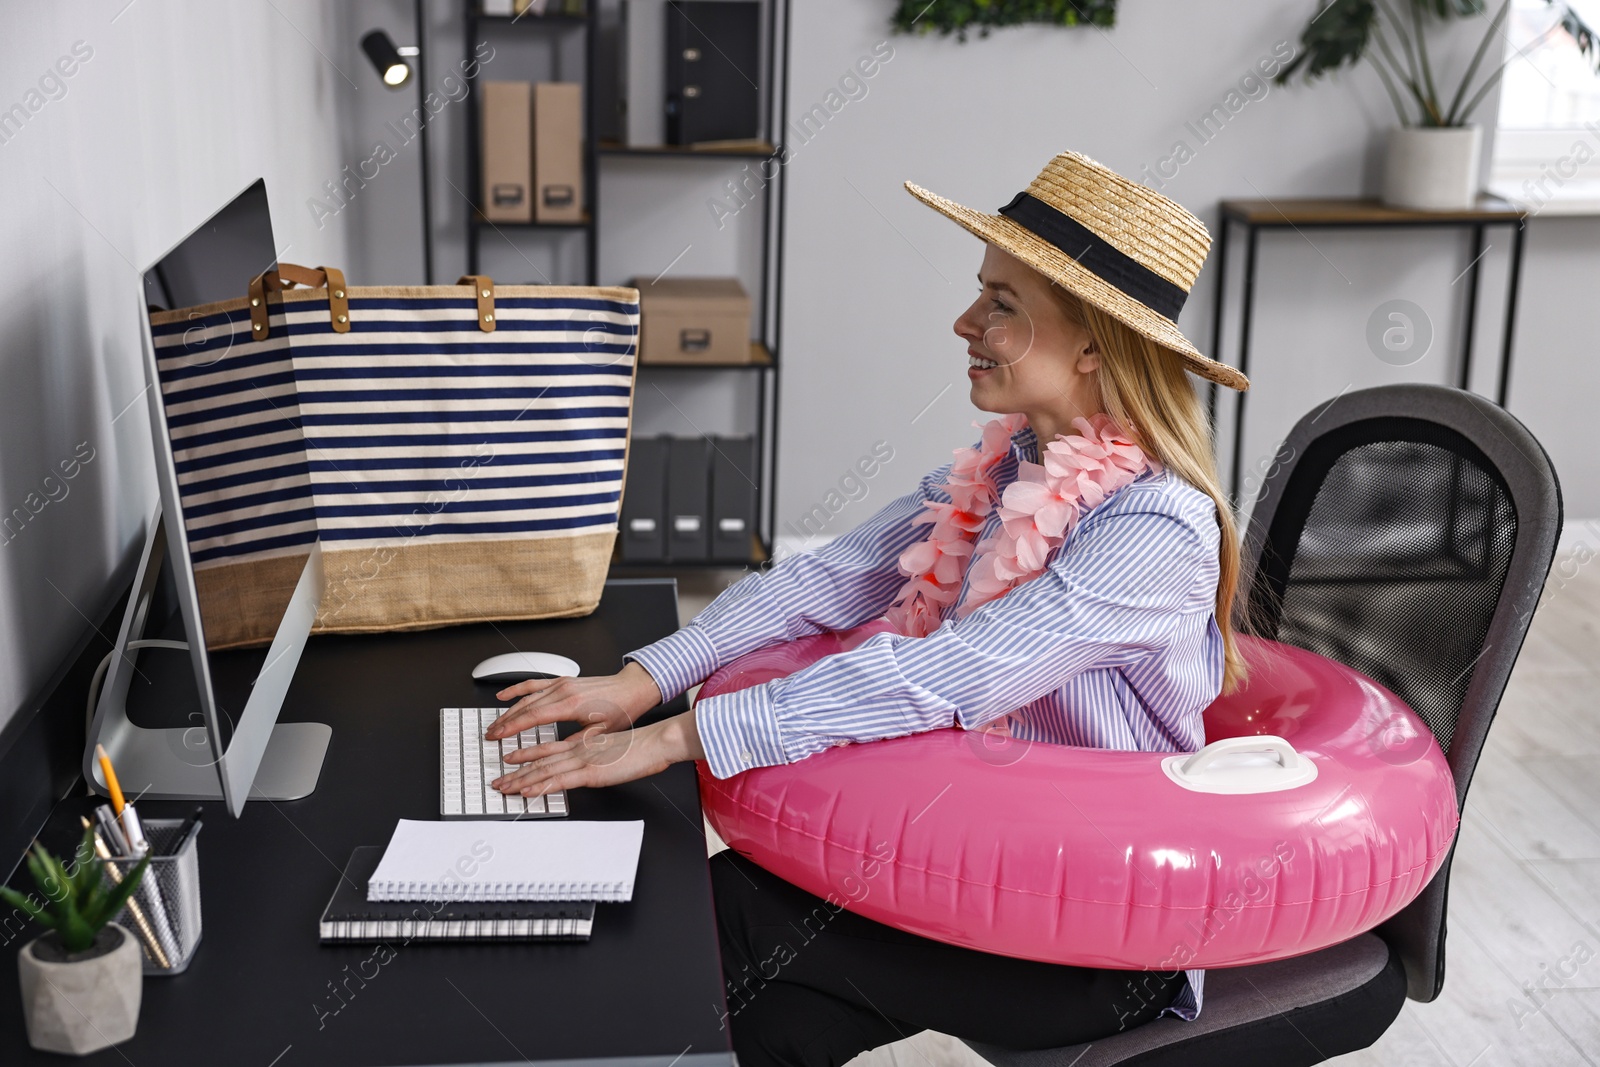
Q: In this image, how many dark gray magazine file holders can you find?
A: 3